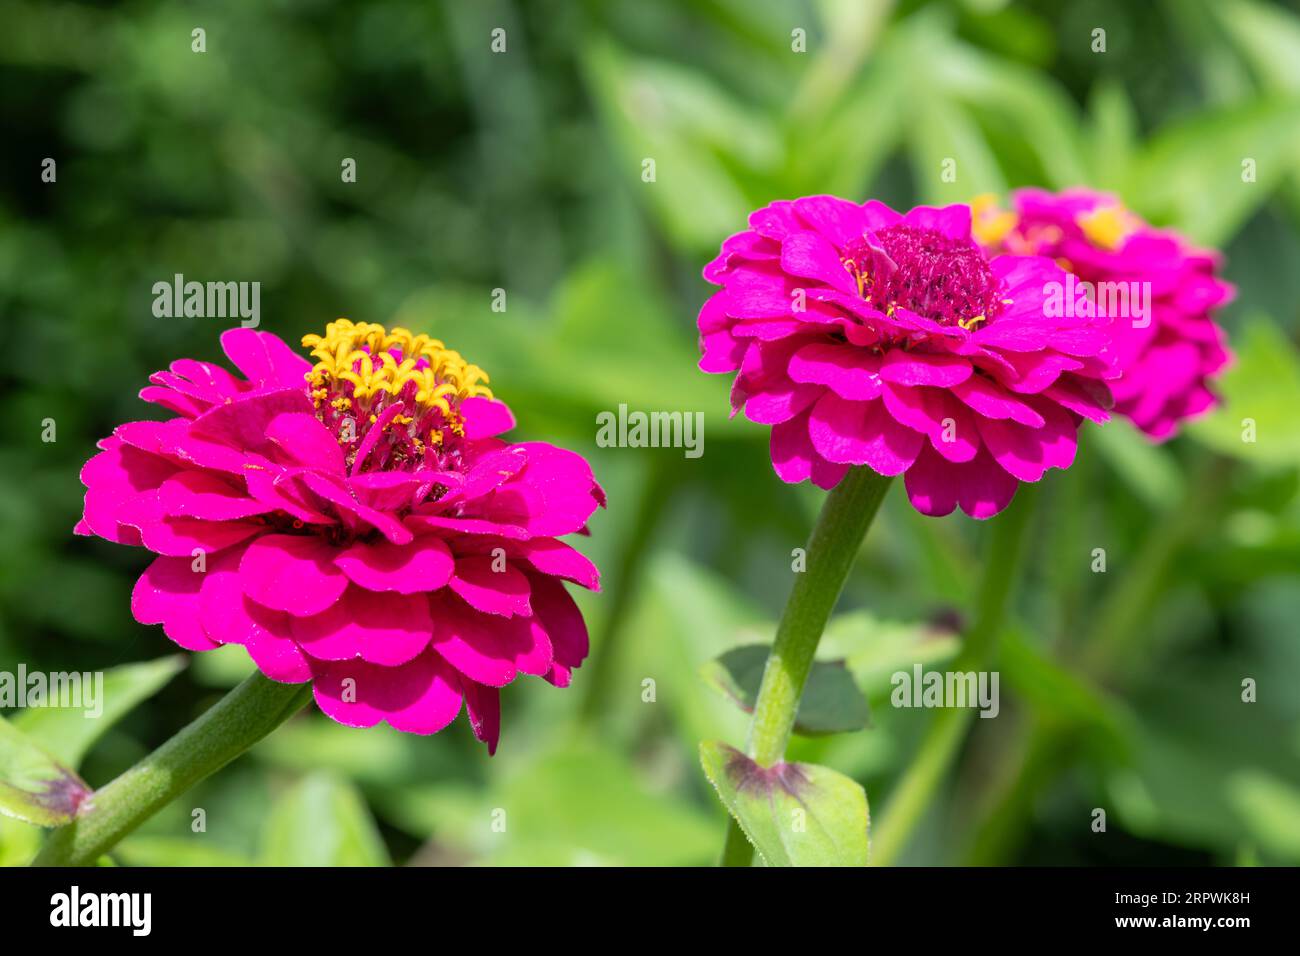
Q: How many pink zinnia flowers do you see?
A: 3